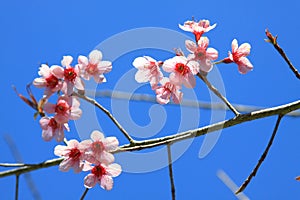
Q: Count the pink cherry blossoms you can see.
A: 14